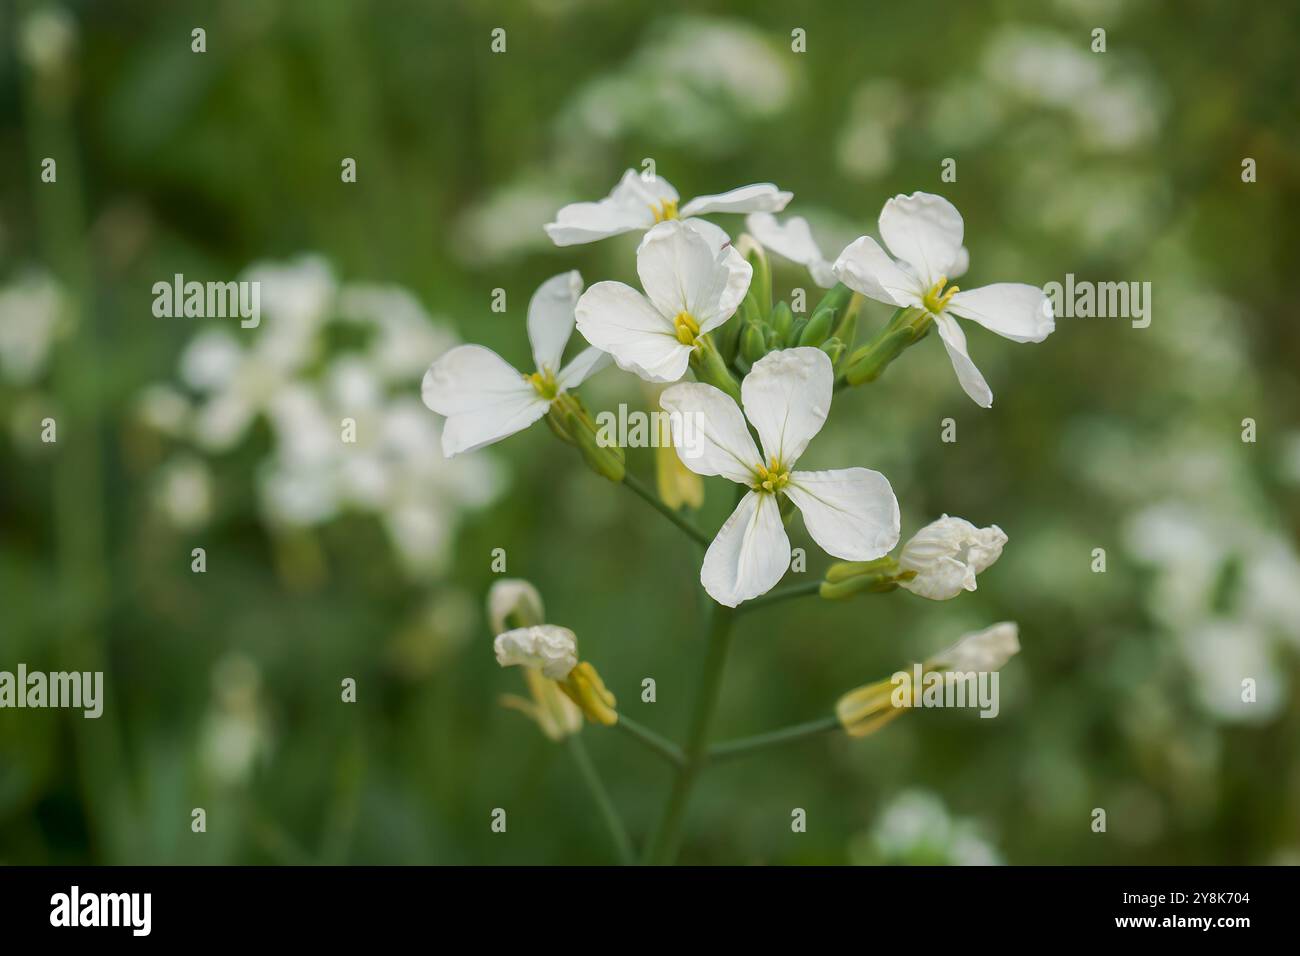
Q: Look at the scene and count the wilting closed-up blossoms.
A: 4